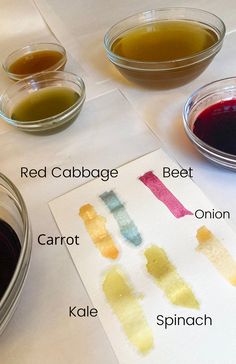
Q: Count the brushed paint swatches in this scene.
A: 6